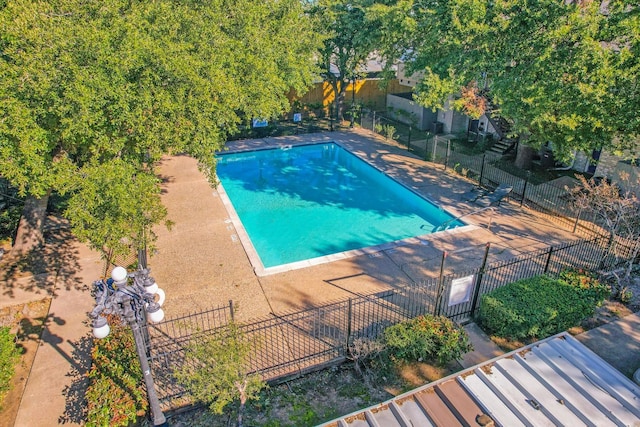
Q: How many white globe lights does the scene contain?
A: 4